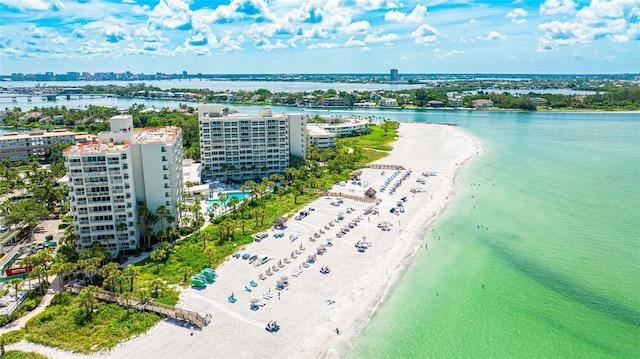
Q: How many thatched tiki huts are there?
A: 3